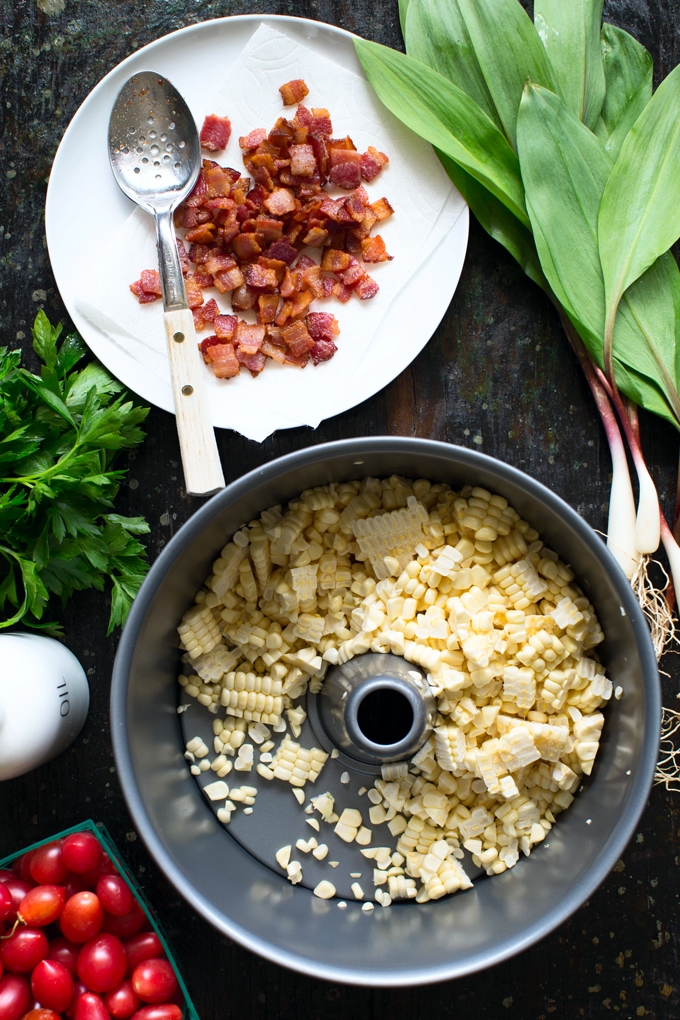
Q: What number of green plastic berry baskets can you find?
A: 1